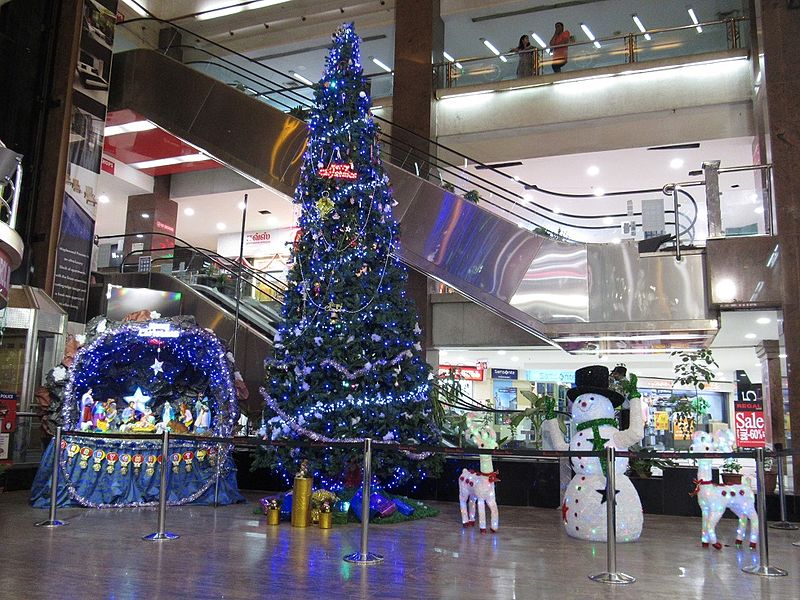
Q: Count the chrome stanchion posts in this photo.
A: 6